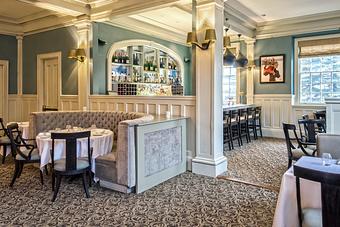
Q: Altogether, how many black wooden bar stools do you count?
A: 5